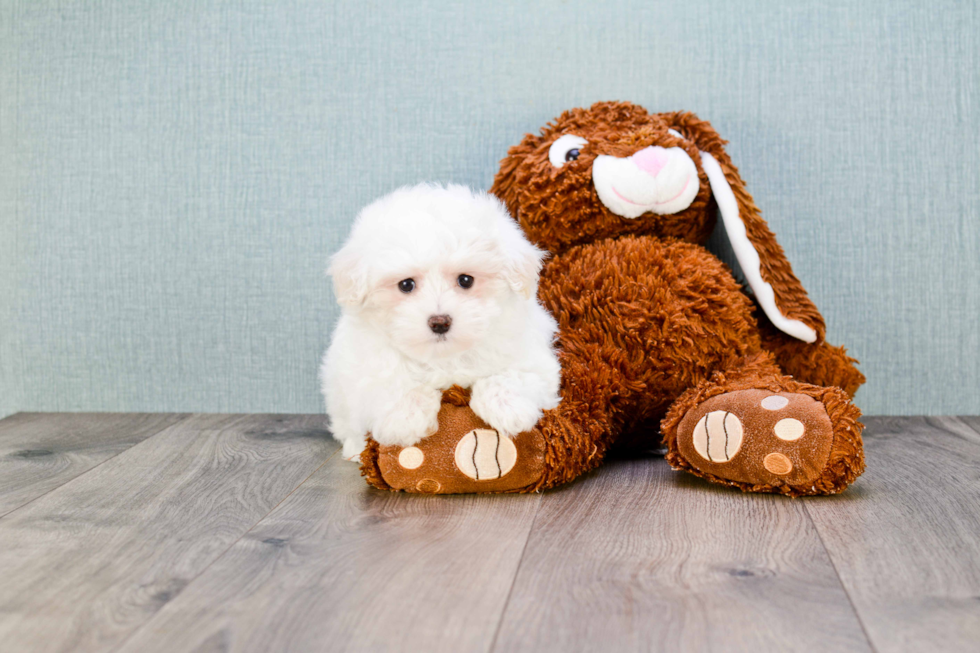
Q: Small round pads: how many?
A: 5